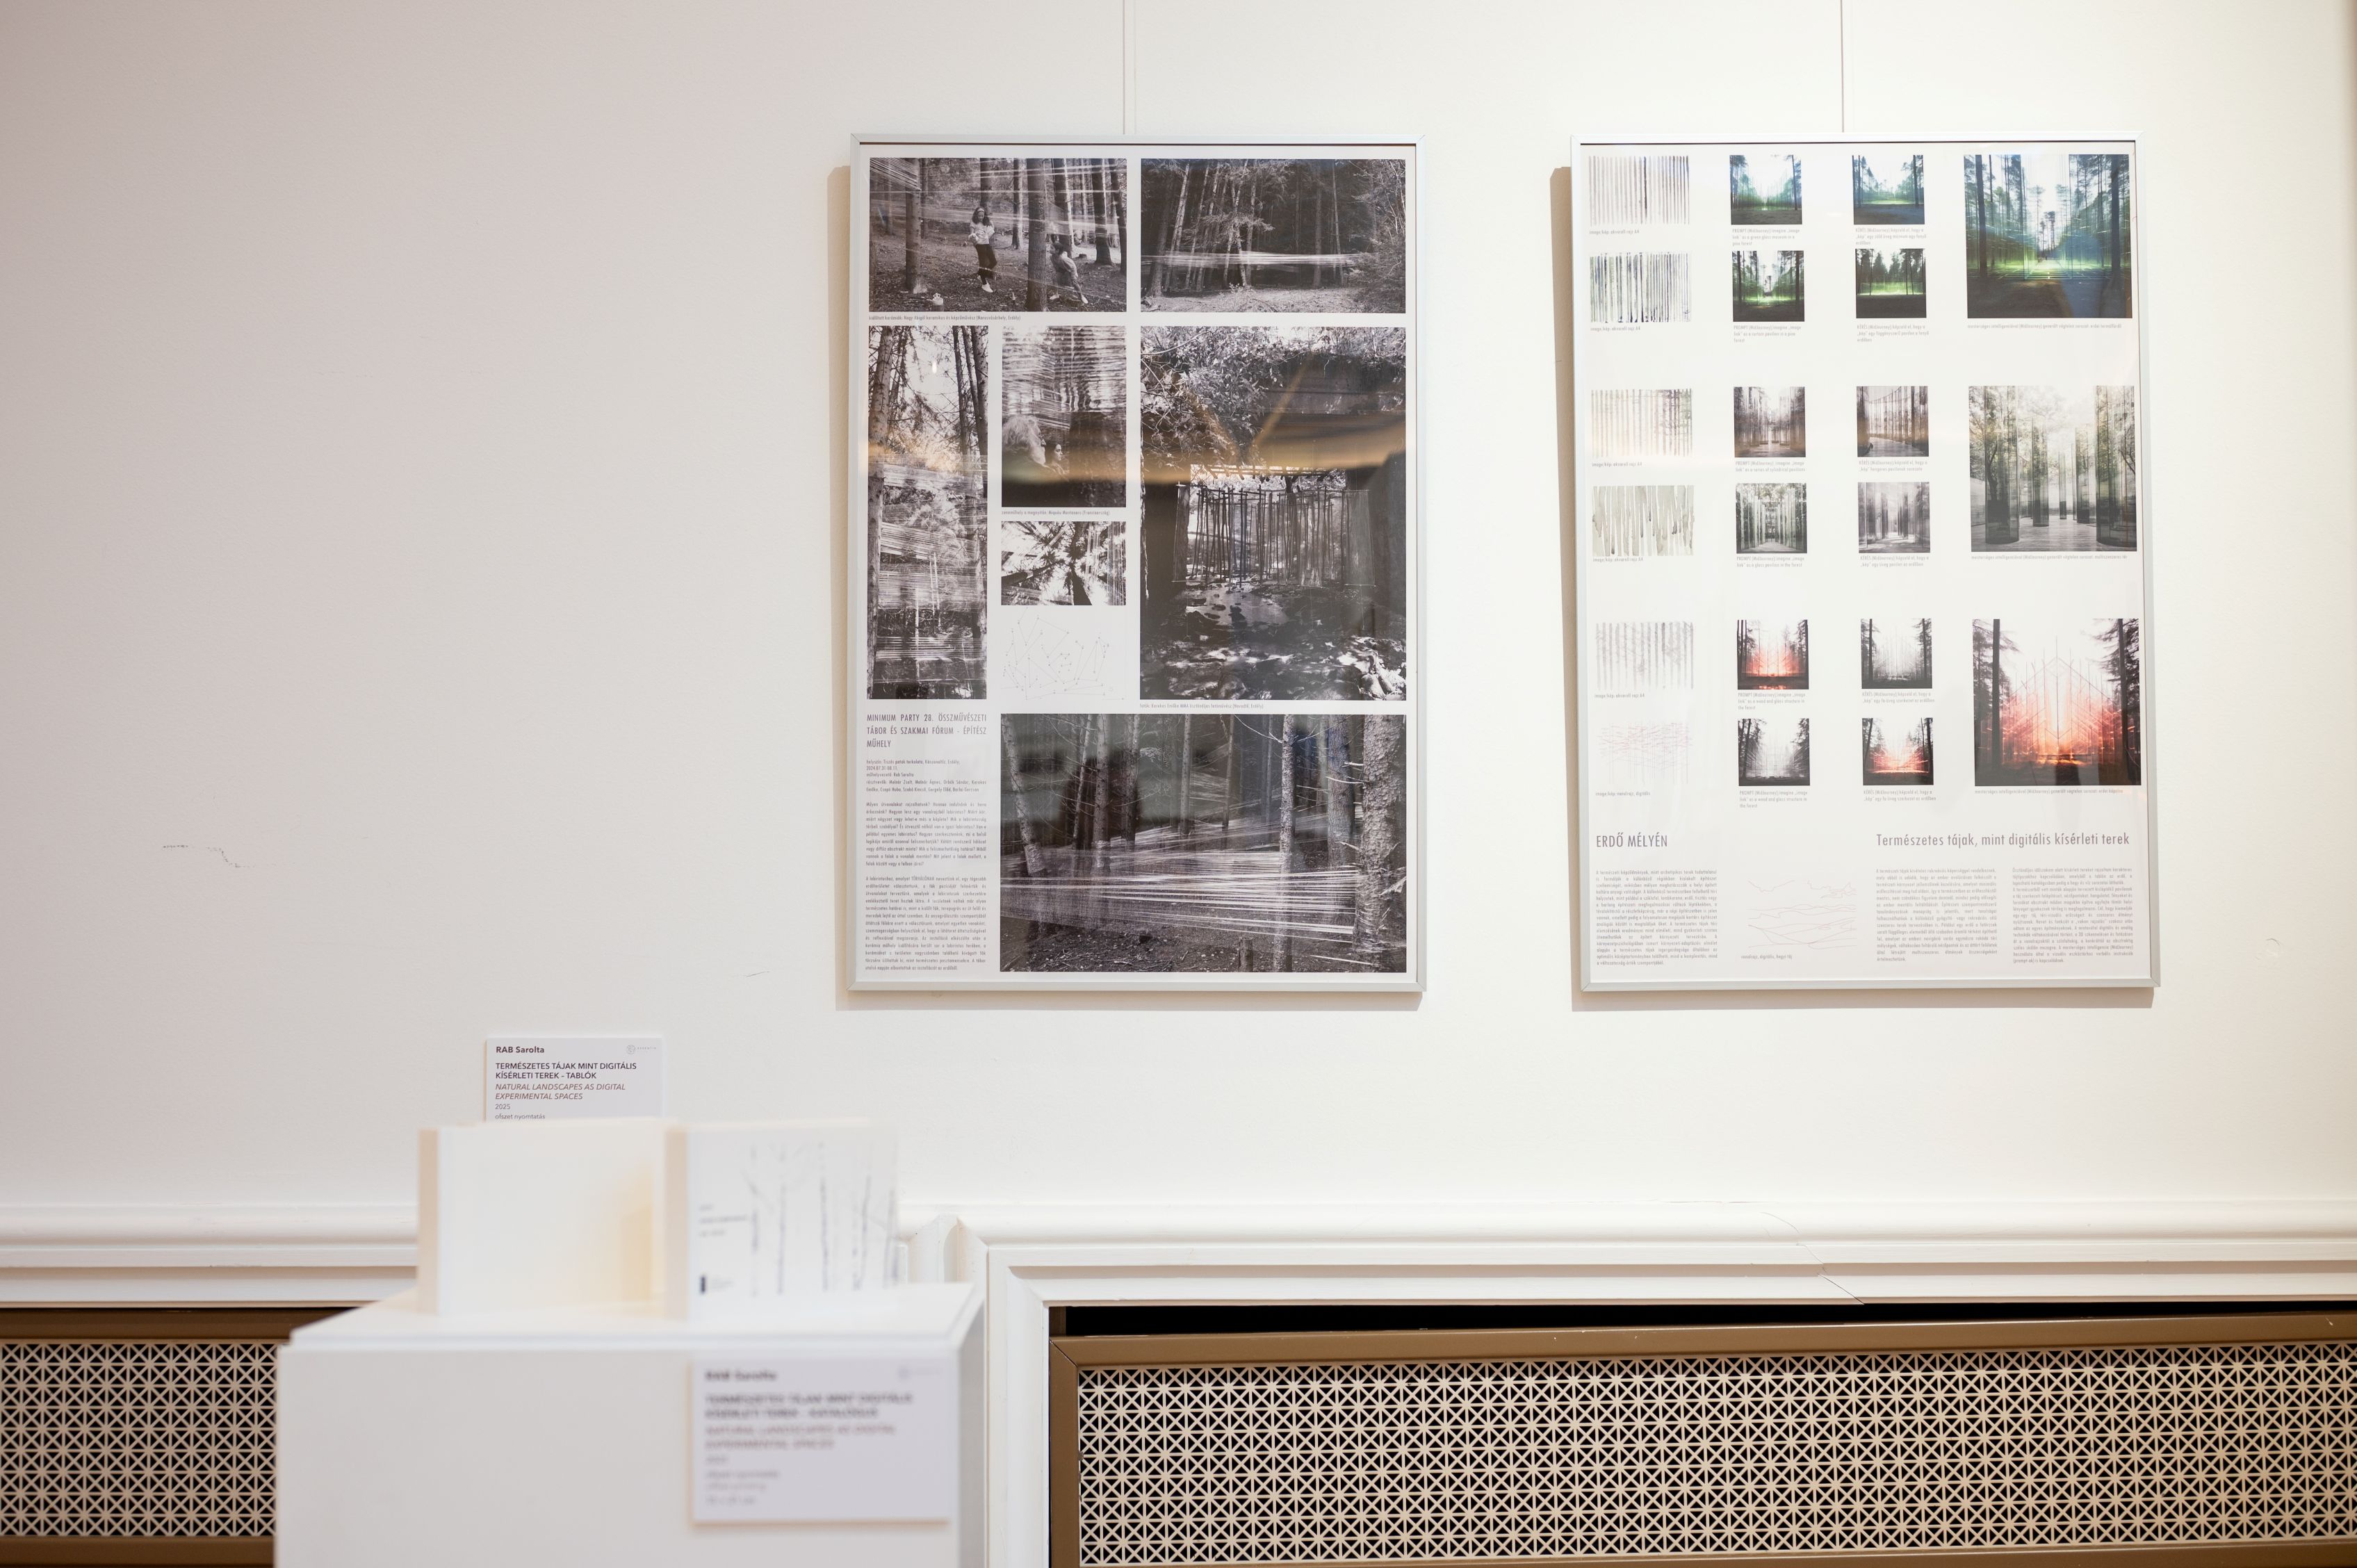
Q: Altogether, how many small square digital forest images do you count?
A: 12